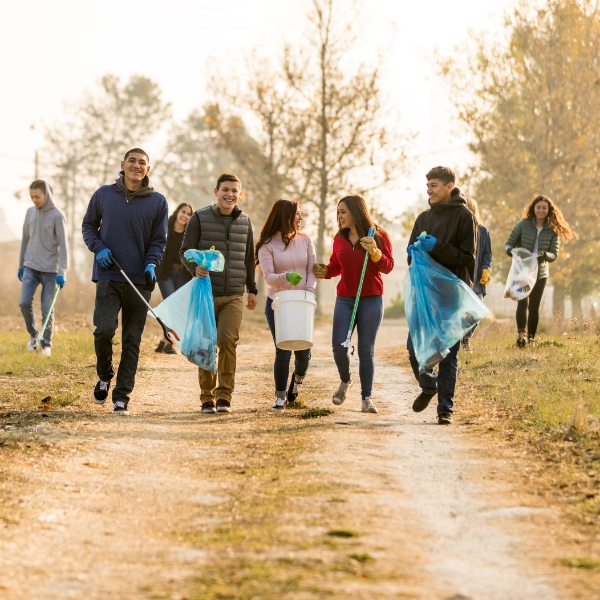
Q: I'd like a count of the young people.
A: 9